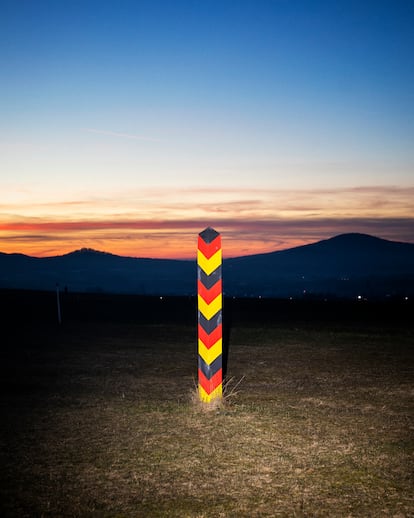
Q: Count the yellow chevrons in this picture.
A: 4